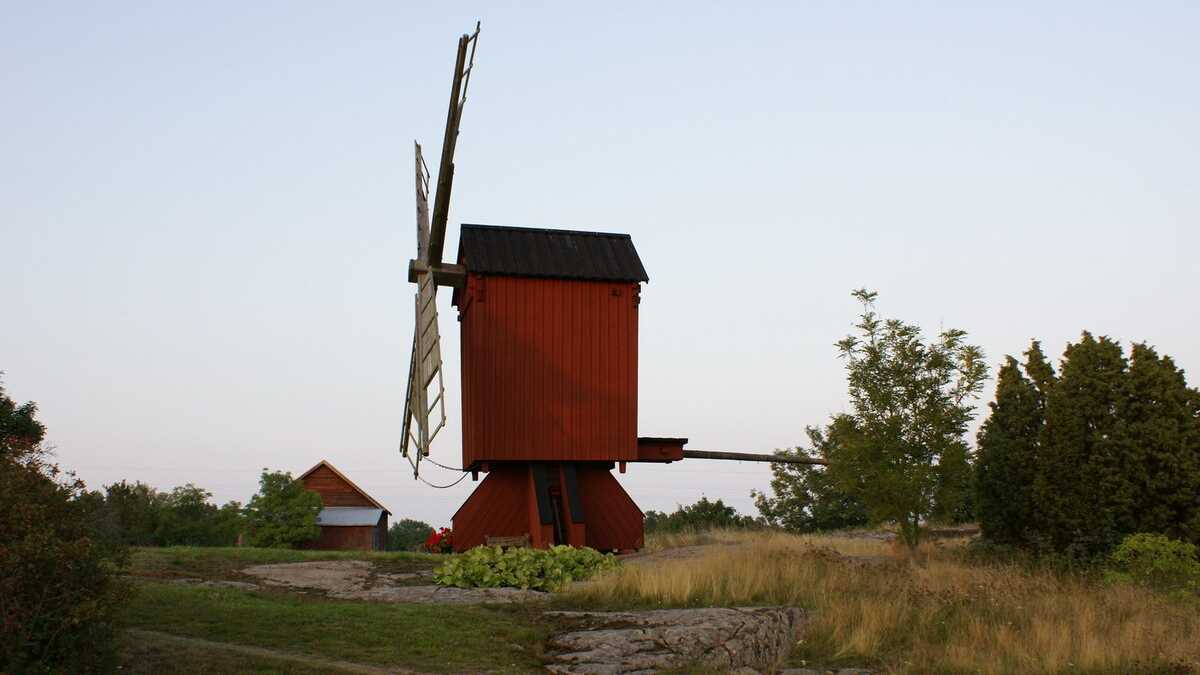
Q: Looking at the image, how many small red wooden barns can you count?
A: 1